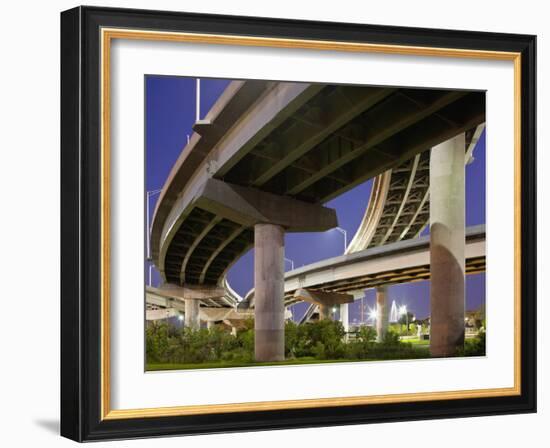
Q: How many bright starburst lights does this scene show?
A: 2